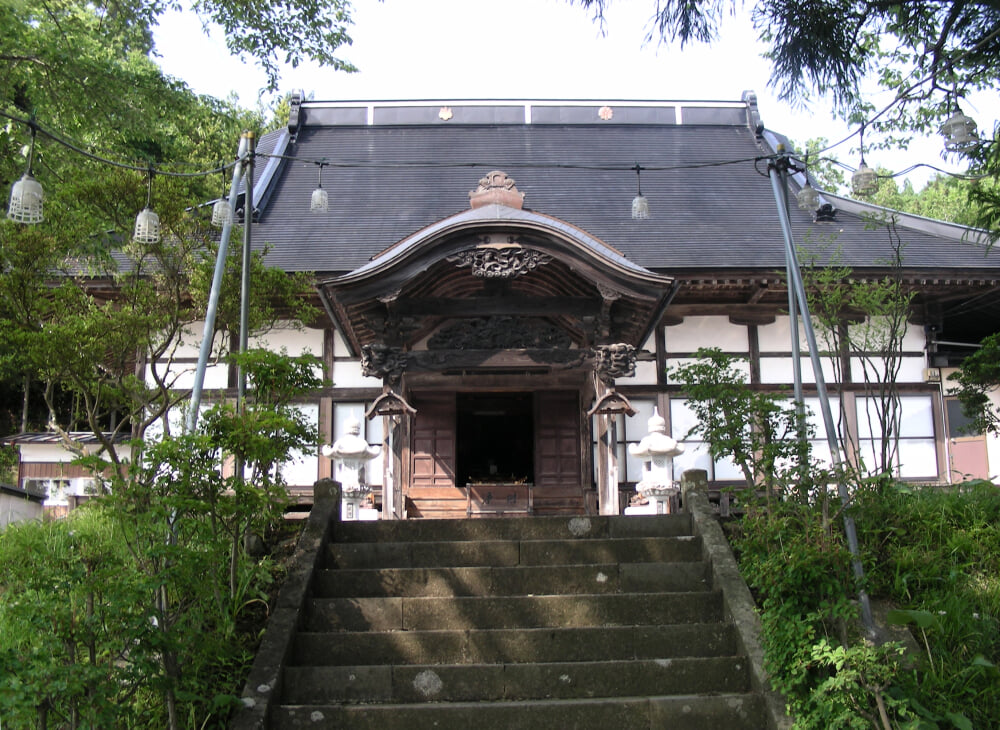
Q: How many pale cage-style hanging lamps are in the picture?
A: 8